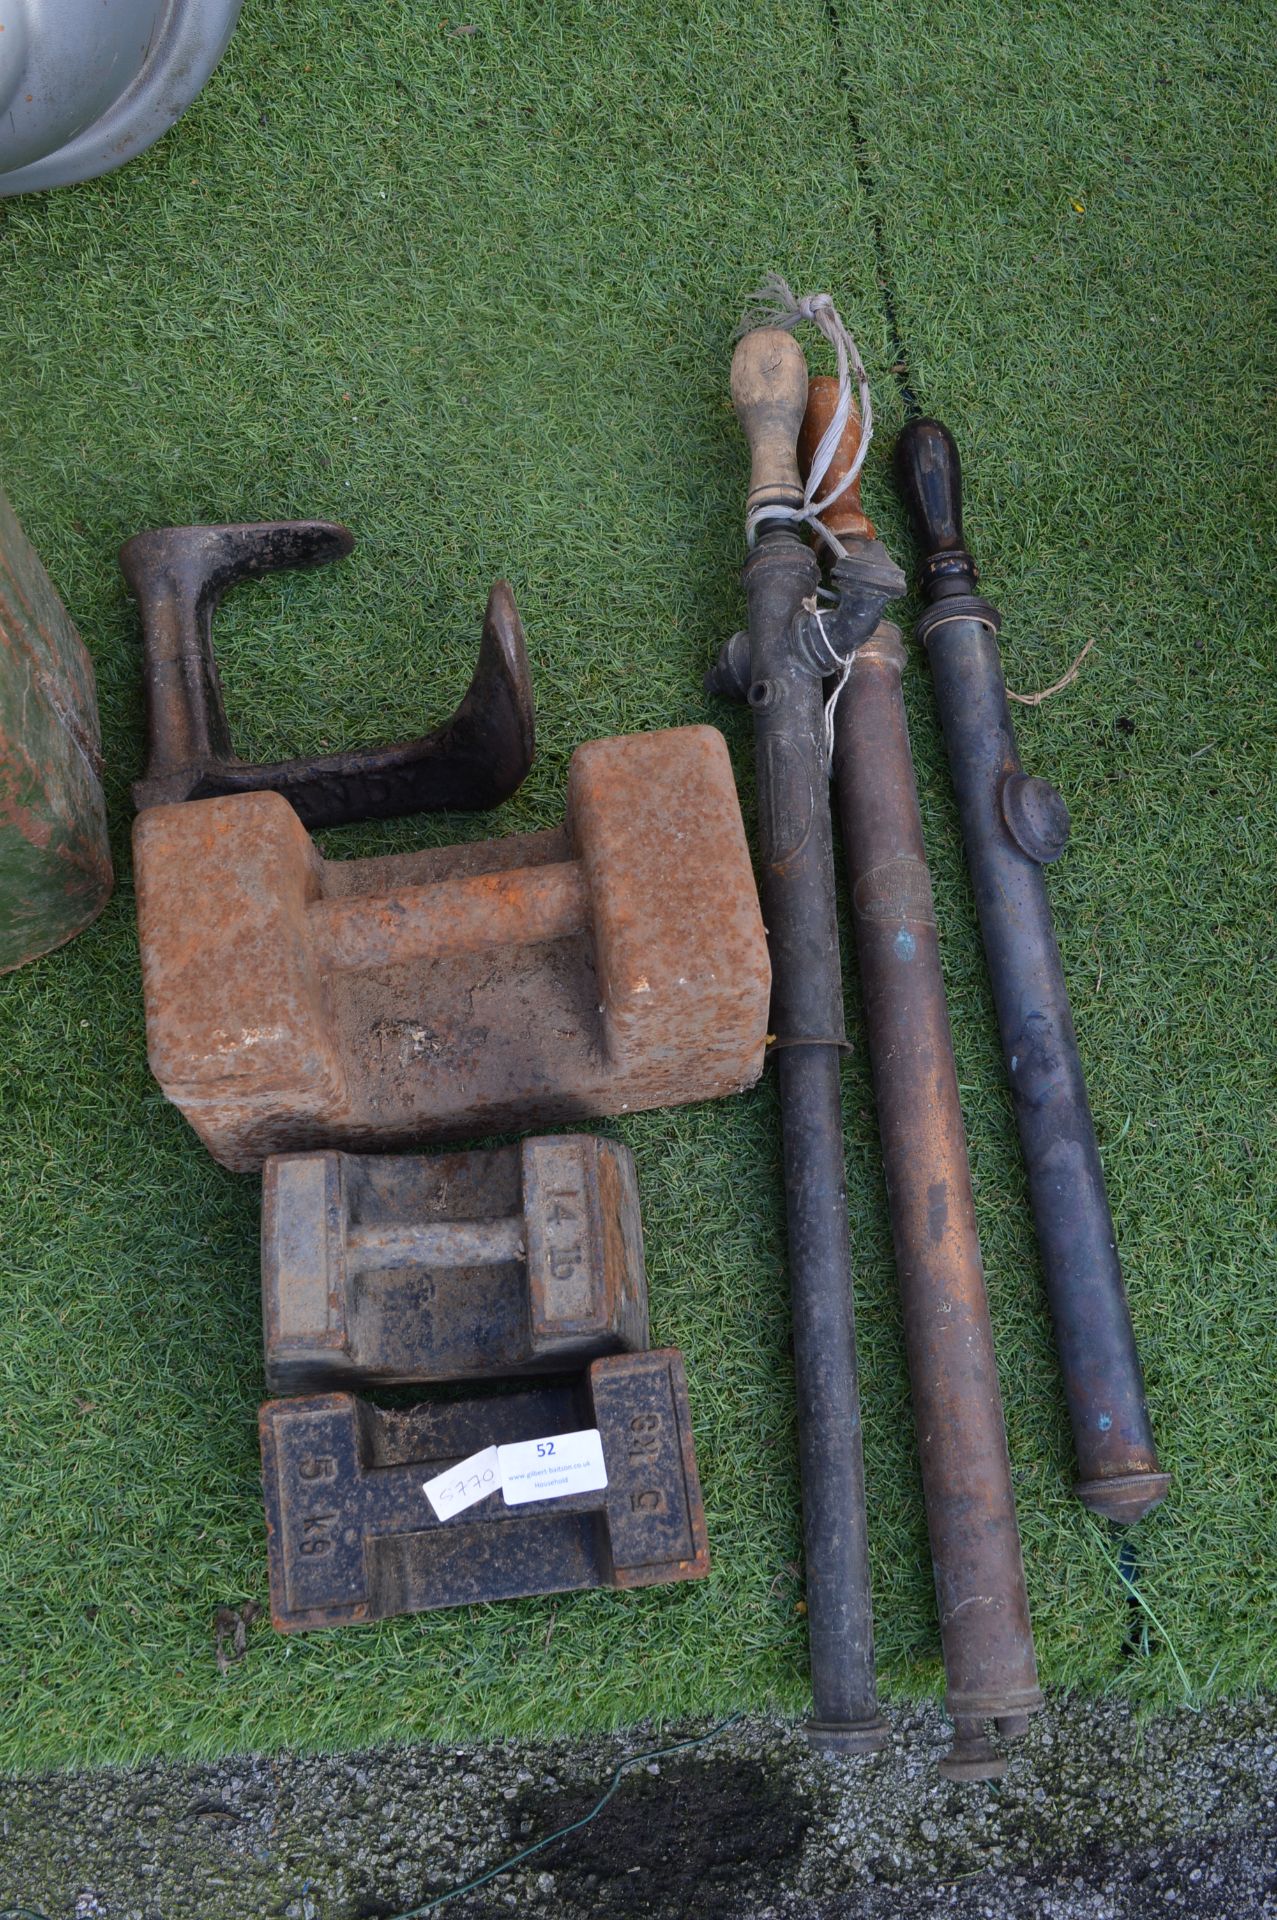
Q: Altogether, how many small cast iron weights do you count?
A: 2